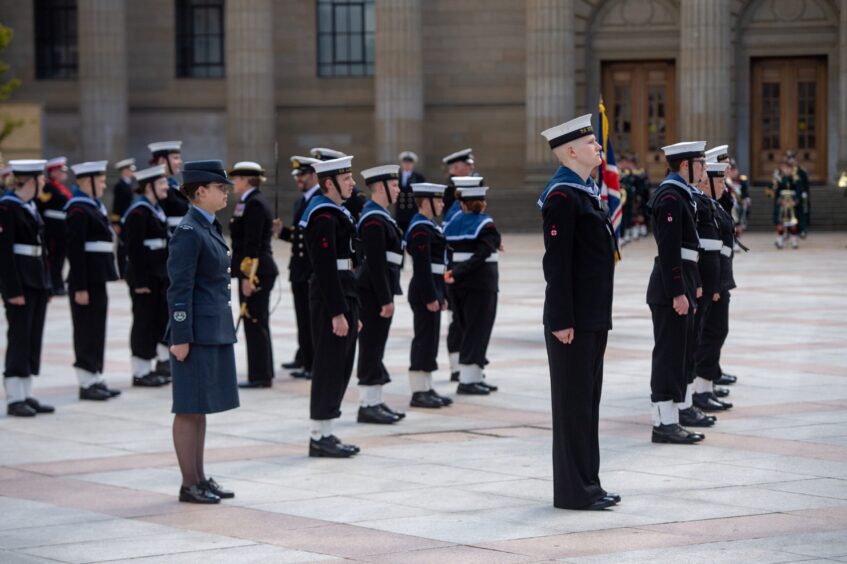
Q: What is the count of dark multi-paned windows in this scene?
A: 3